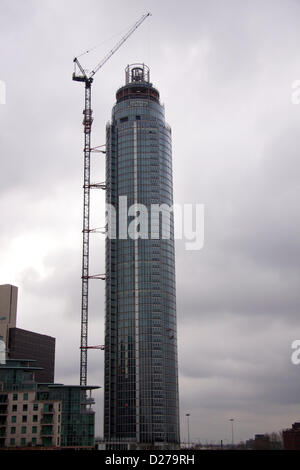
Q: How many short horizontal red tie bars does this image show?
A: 5